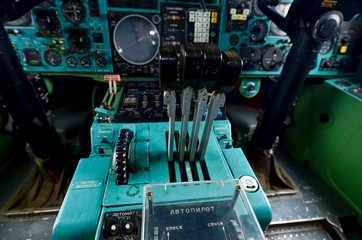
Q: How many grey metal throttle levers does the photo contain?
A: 4